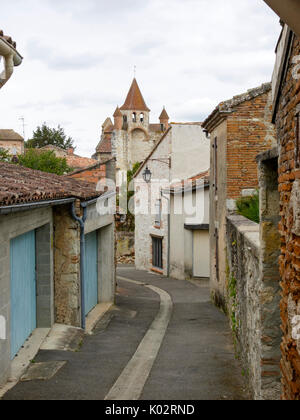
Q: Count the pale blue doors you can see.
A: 2